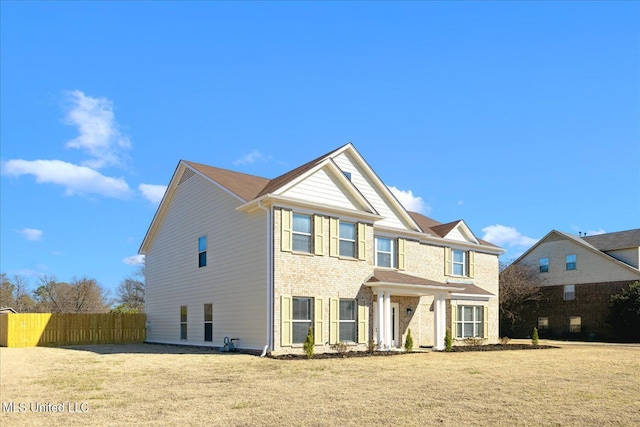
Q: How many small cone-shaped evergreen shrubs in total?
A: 4